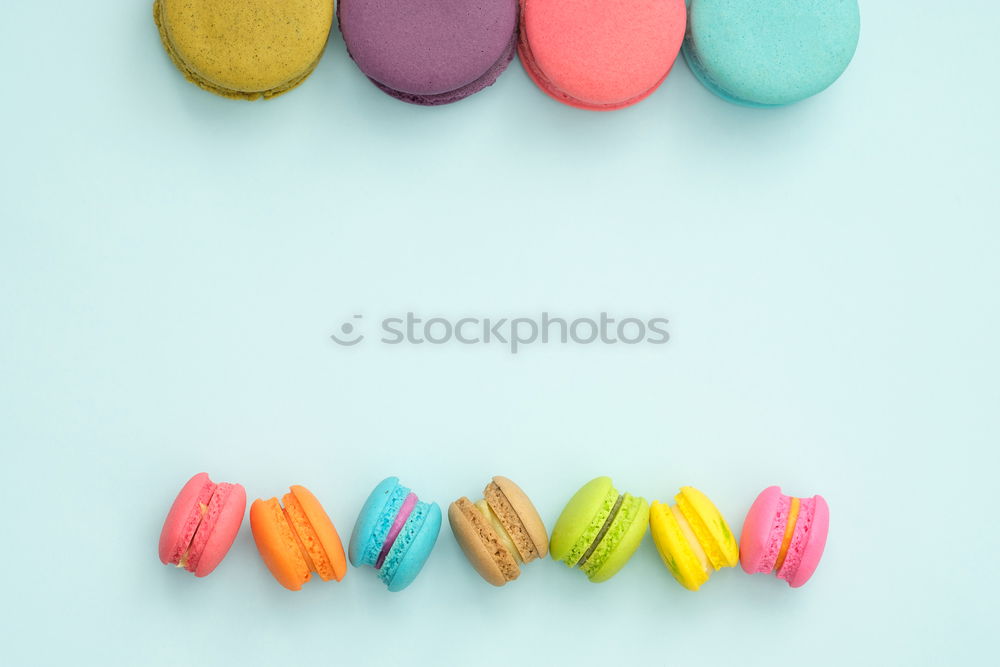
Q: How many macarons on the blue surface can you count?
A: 11